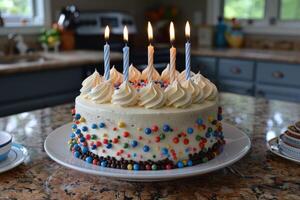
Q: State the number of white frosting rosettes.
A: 12